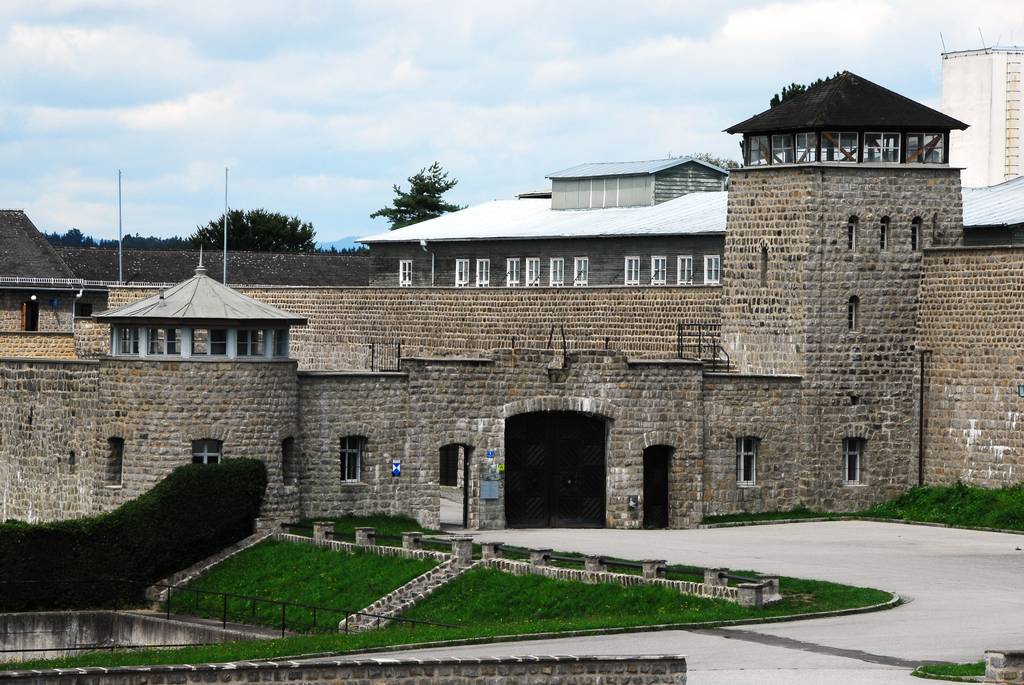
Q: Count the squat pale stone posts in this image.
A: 11